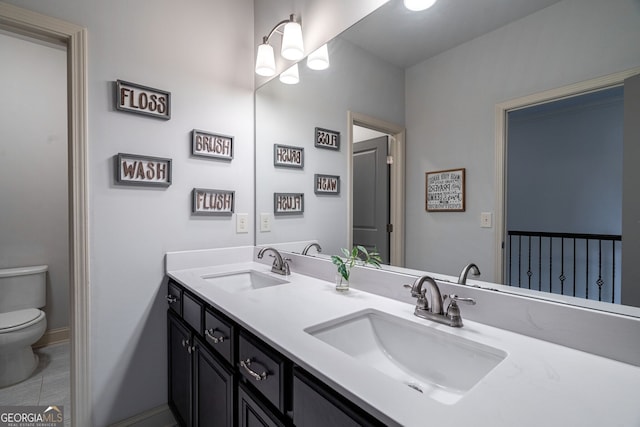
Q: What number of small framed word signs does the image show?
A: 4